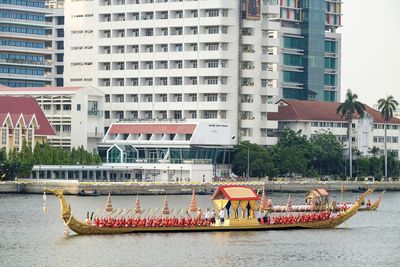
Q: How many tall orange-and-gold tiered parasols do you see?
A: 6